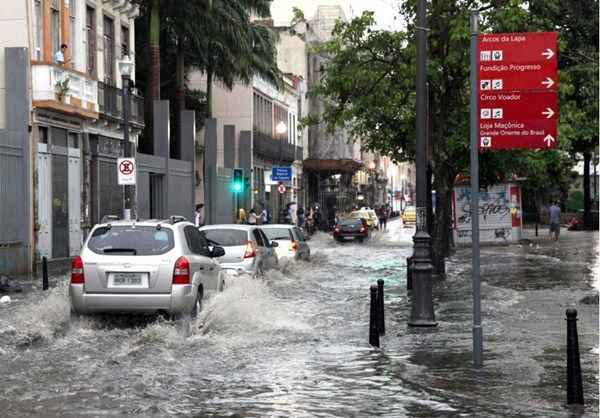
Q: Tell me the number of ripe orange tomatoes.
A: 0